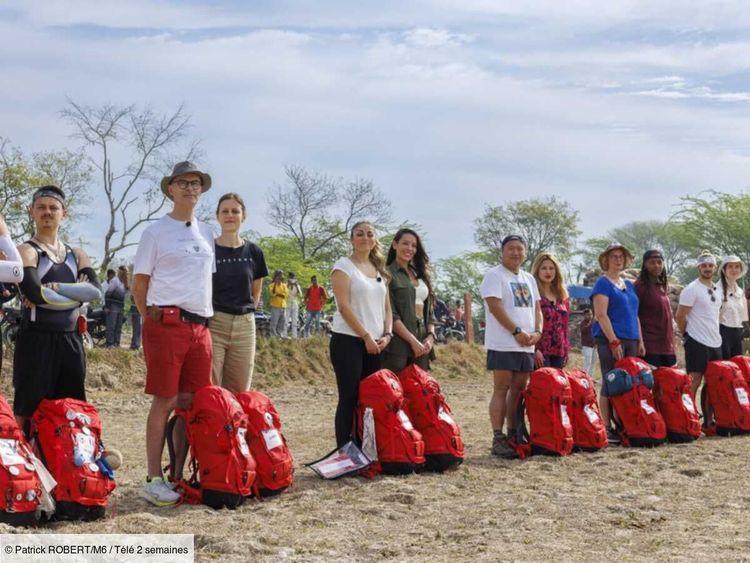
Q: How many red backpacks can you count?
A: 12